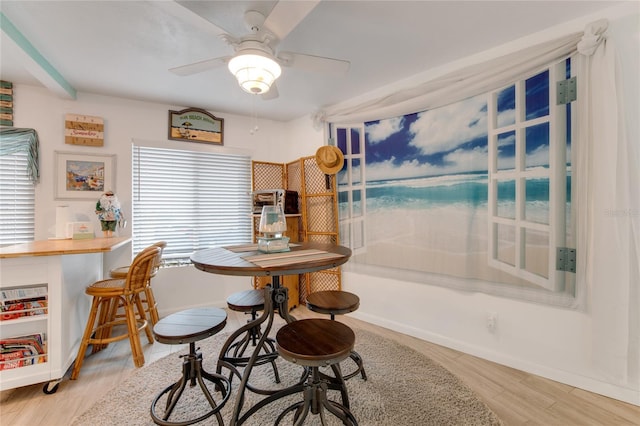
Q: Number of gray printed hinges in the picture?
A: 2